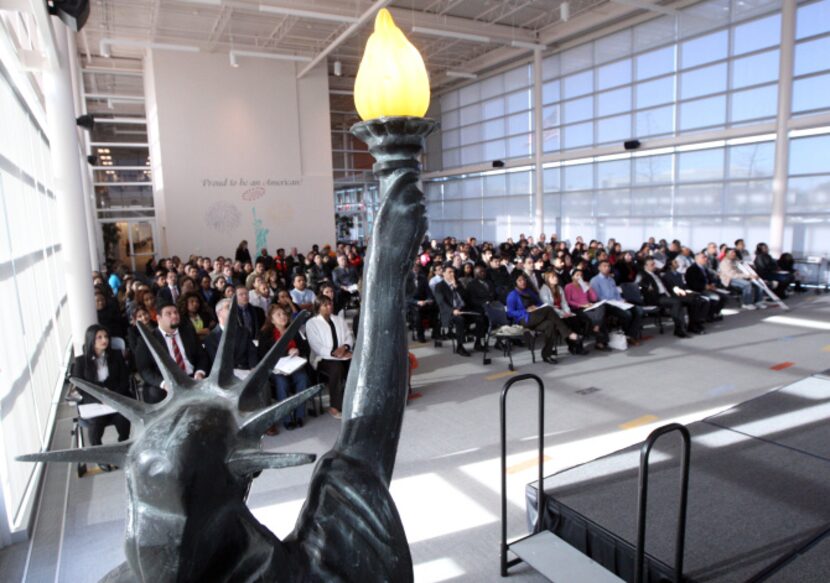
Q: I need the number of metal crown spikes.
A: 7